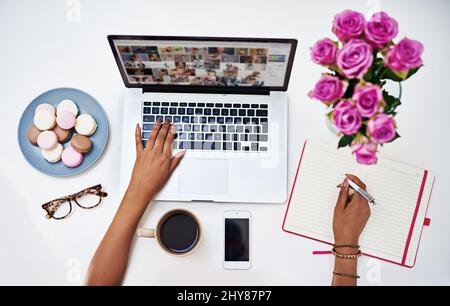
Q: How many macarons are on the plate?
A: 11